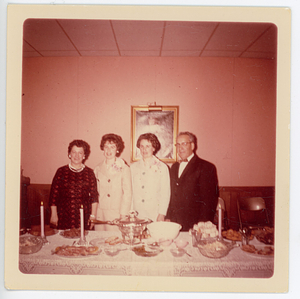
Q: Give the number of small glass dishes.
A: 2